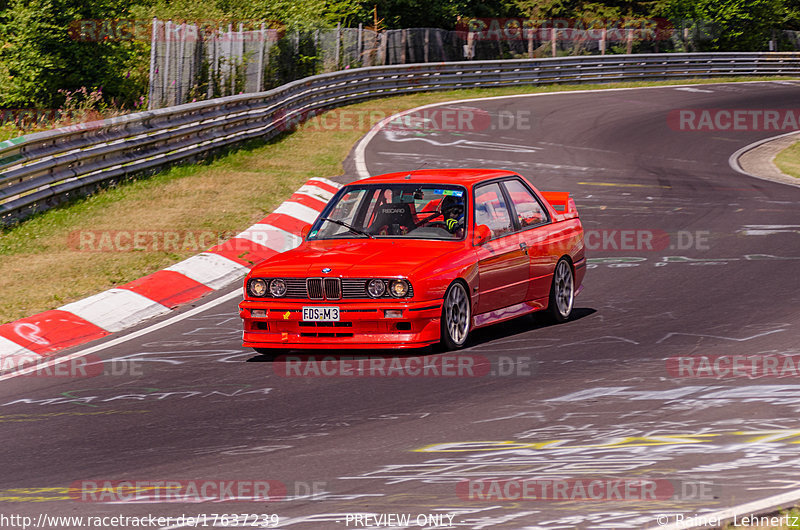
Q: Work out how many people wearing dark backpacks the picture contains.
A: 0